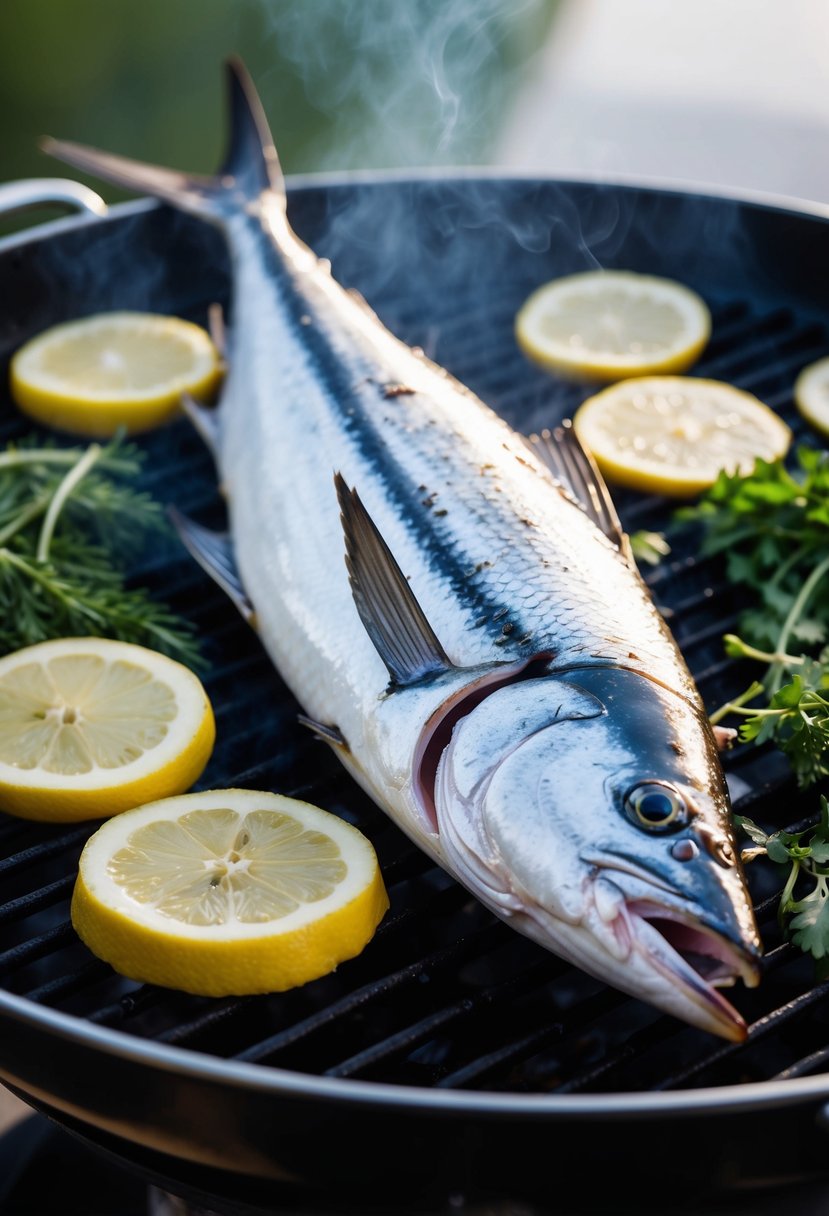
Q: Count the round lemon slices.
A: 6